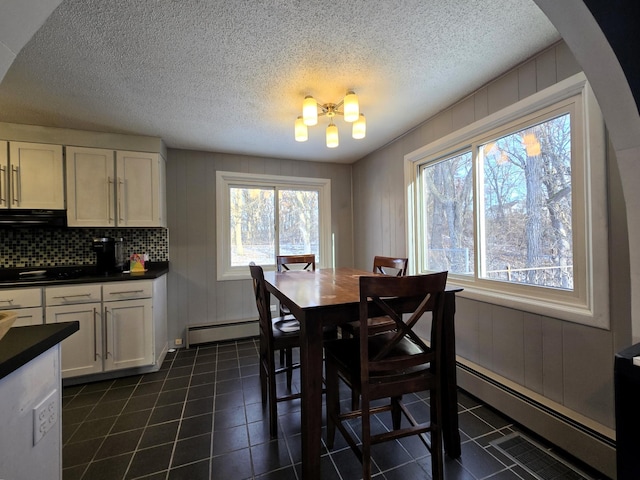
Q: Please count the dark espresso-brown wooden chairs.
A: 4